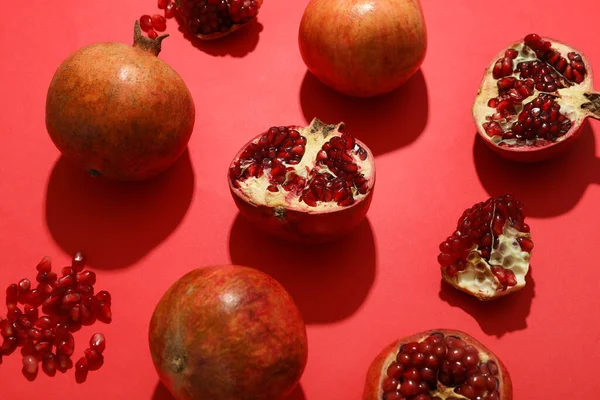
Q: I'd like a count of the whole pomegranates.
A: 3